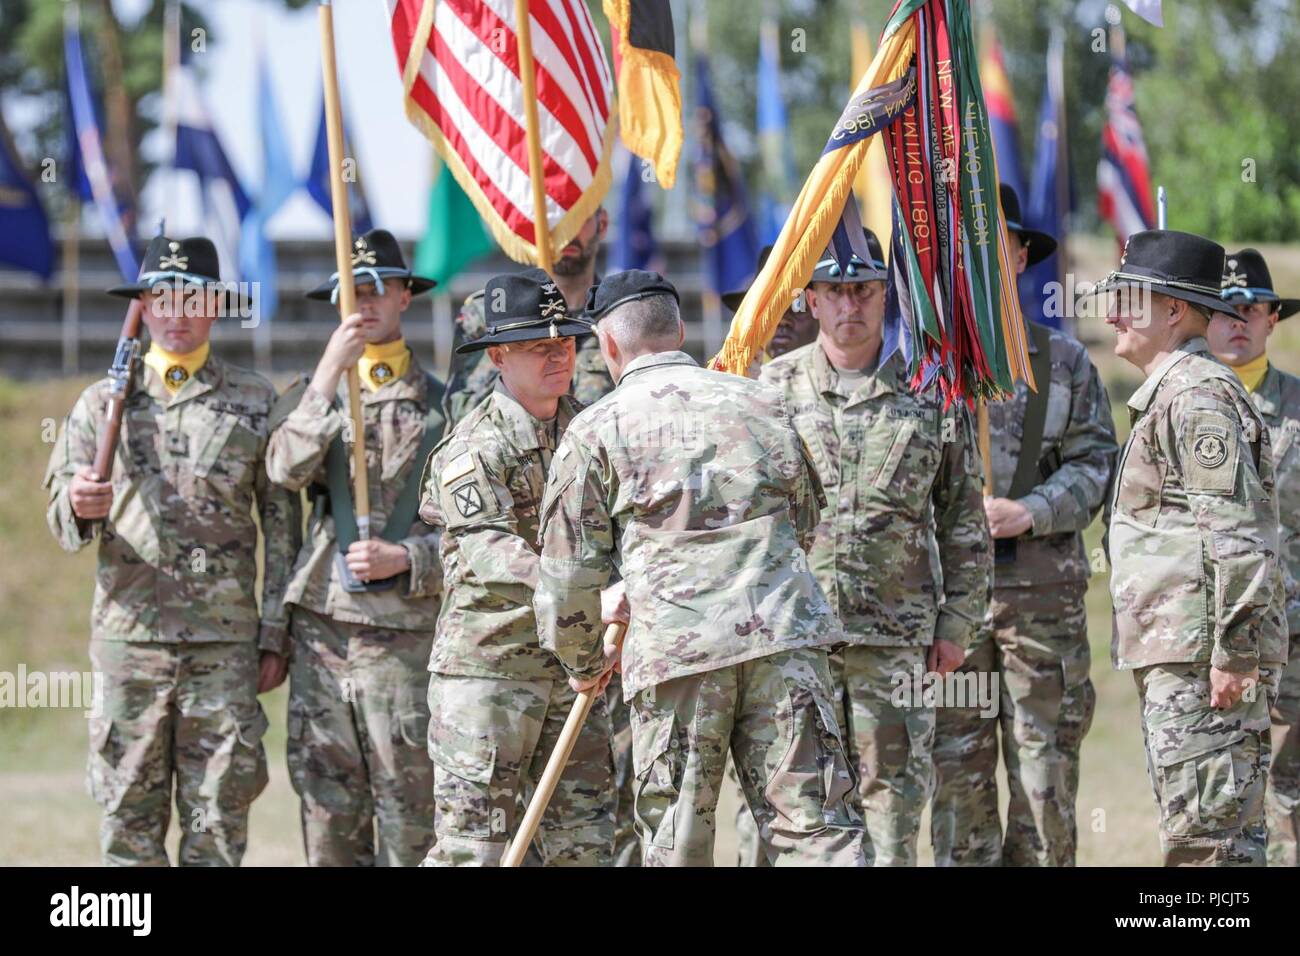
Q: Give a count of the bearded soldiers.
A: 1